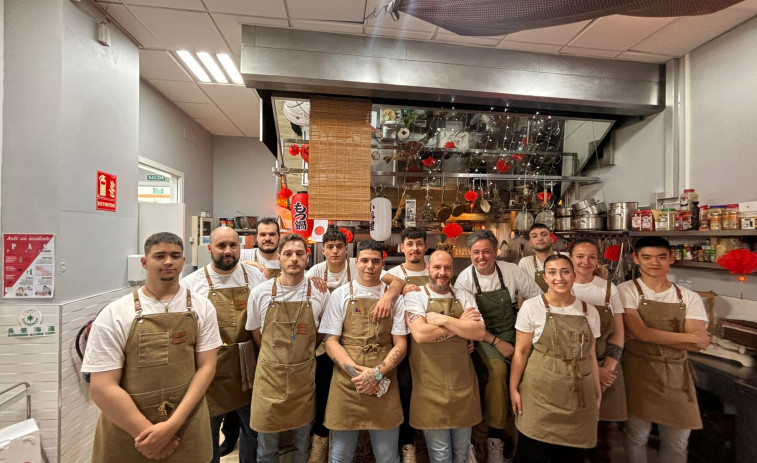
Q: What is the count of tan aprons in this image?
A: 12